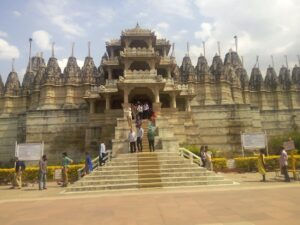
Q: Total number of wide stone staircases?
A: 1